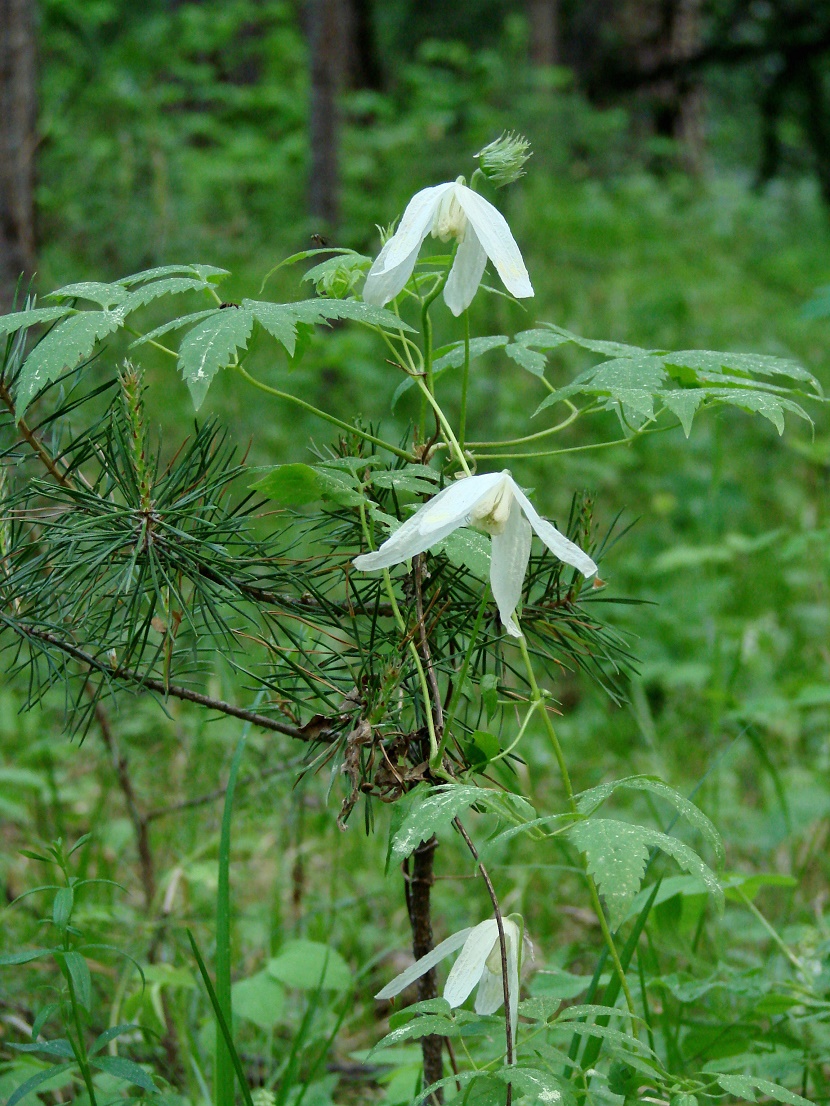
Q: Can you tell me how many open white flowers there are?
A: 3